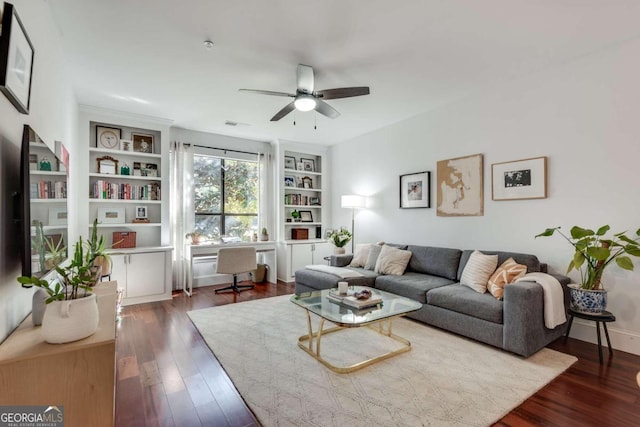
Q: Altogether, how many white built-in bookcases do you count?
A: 2